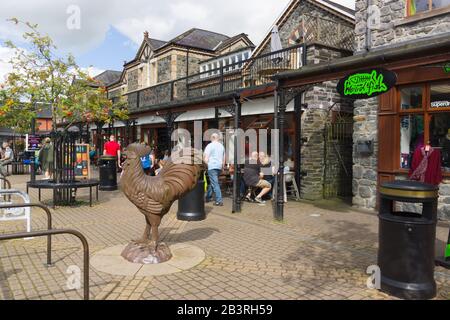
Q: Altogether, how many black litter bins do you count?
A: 3